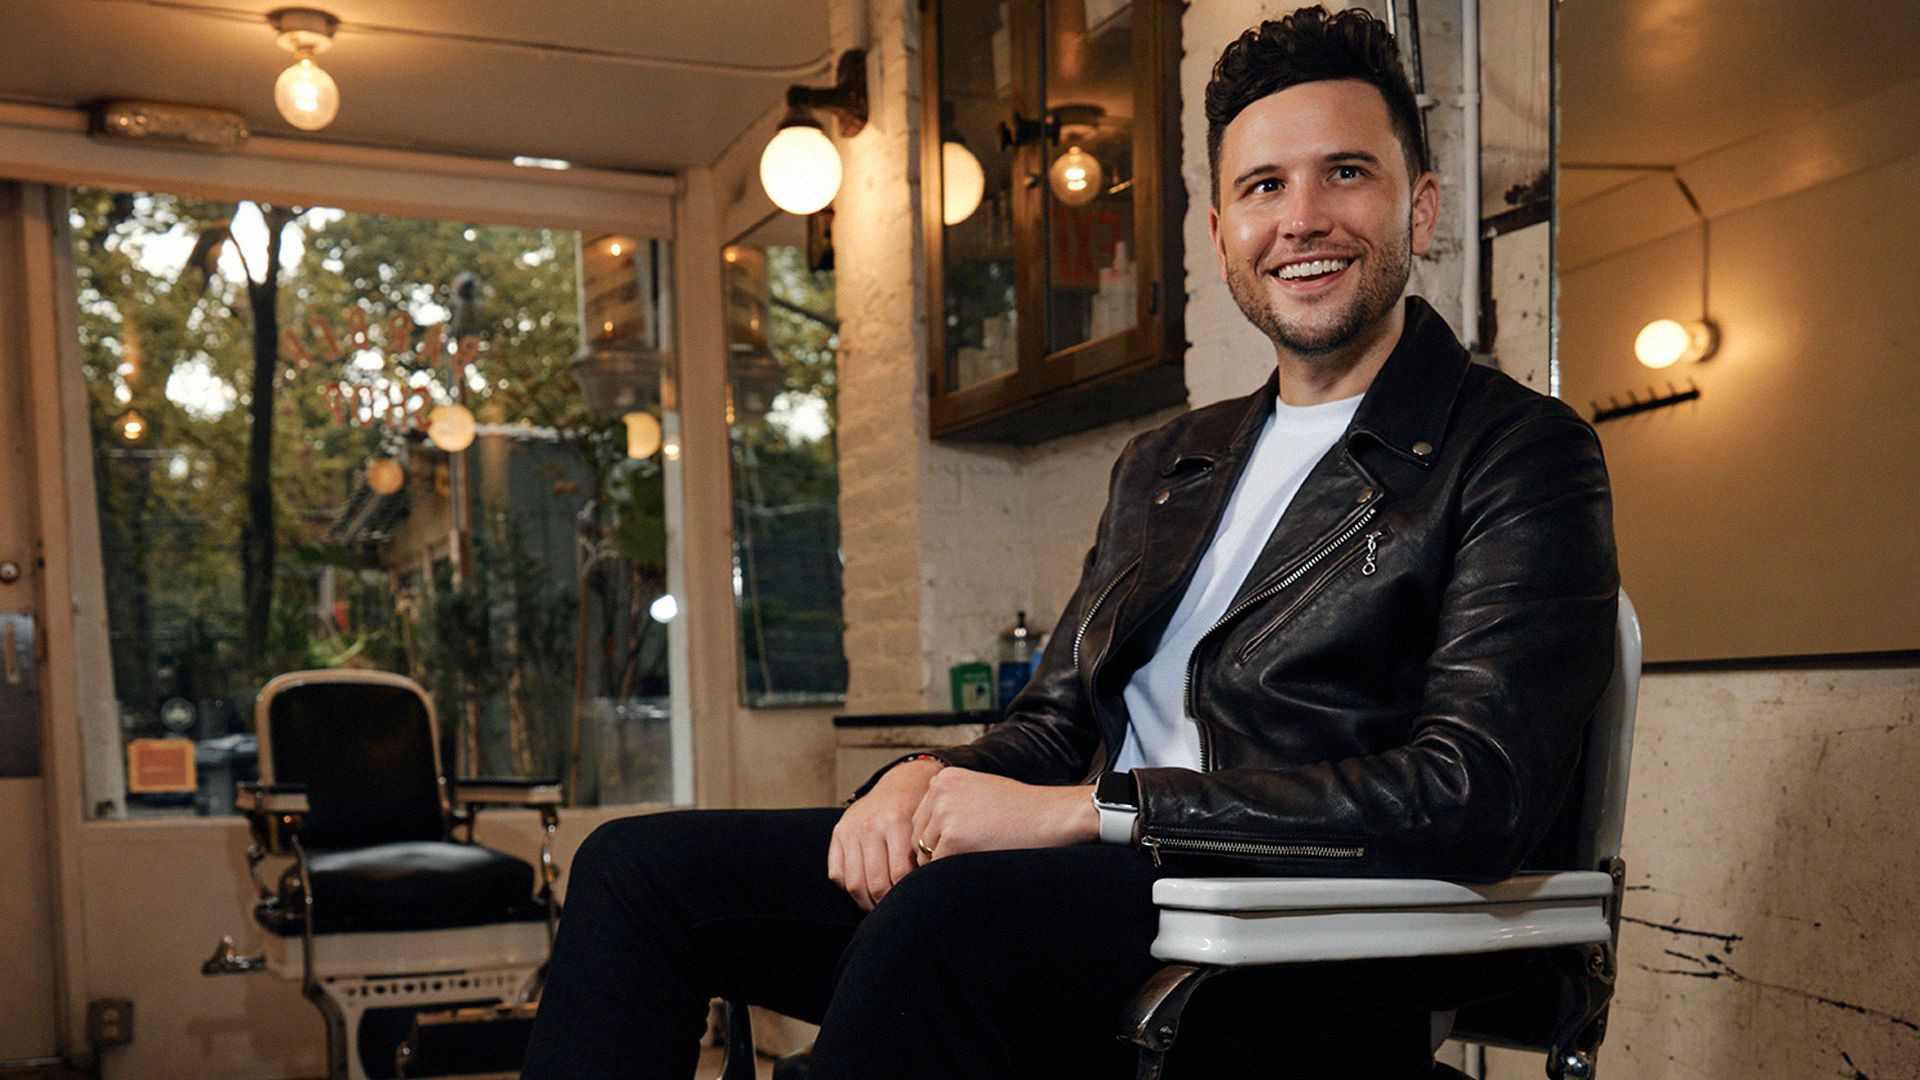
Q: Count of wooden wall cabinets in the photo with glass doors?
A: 1